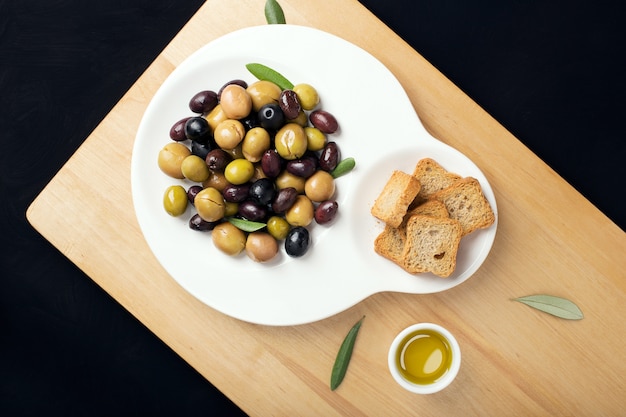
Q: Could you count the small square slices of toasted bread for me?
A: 6